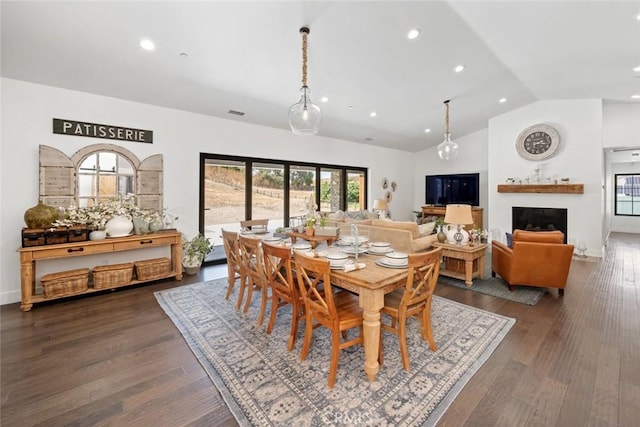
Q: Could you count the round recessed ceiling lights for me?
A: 10